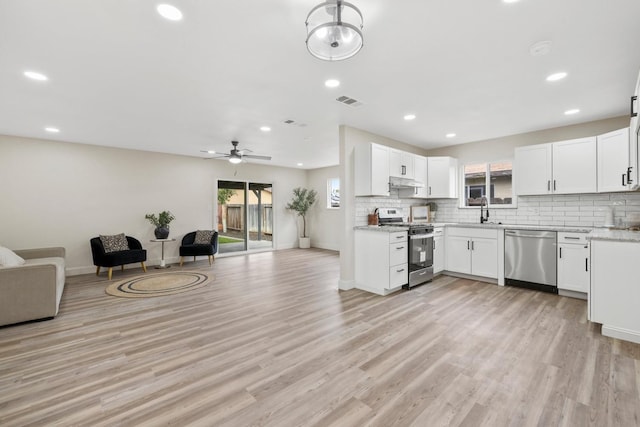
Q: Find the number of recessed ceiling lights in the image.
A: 12